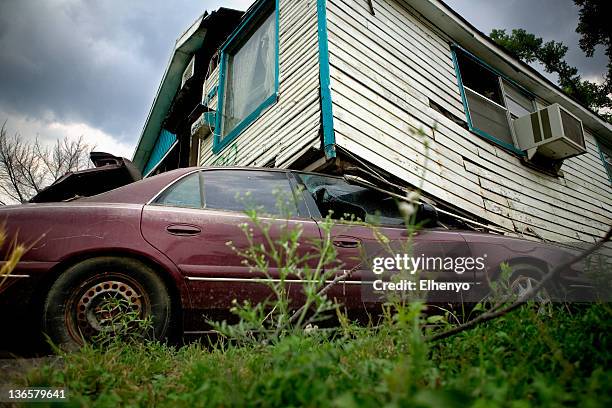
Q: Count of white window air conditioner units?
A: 1